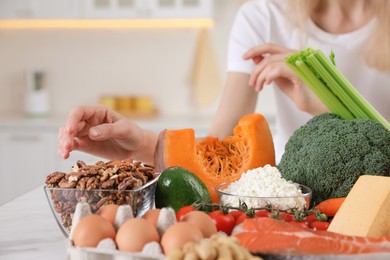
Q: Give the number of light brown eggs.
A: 6